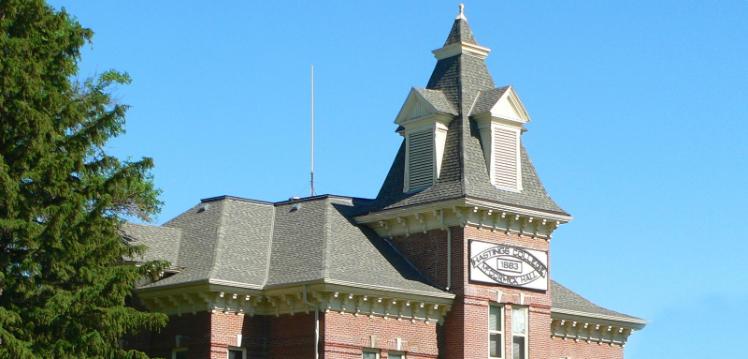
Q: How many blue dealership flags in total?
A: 0